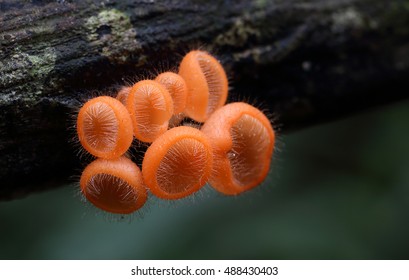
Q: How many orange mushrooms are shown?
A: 8